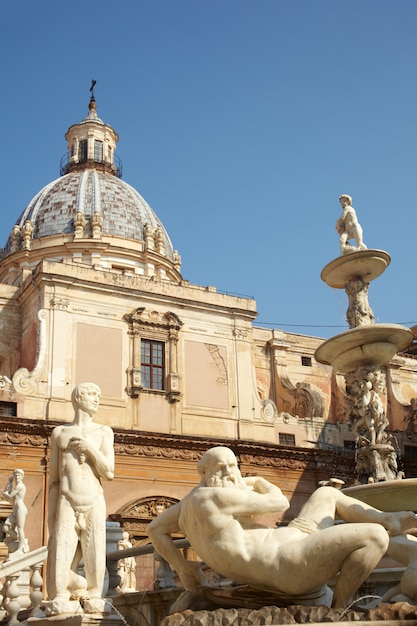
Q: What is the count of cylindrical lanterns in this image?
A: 1